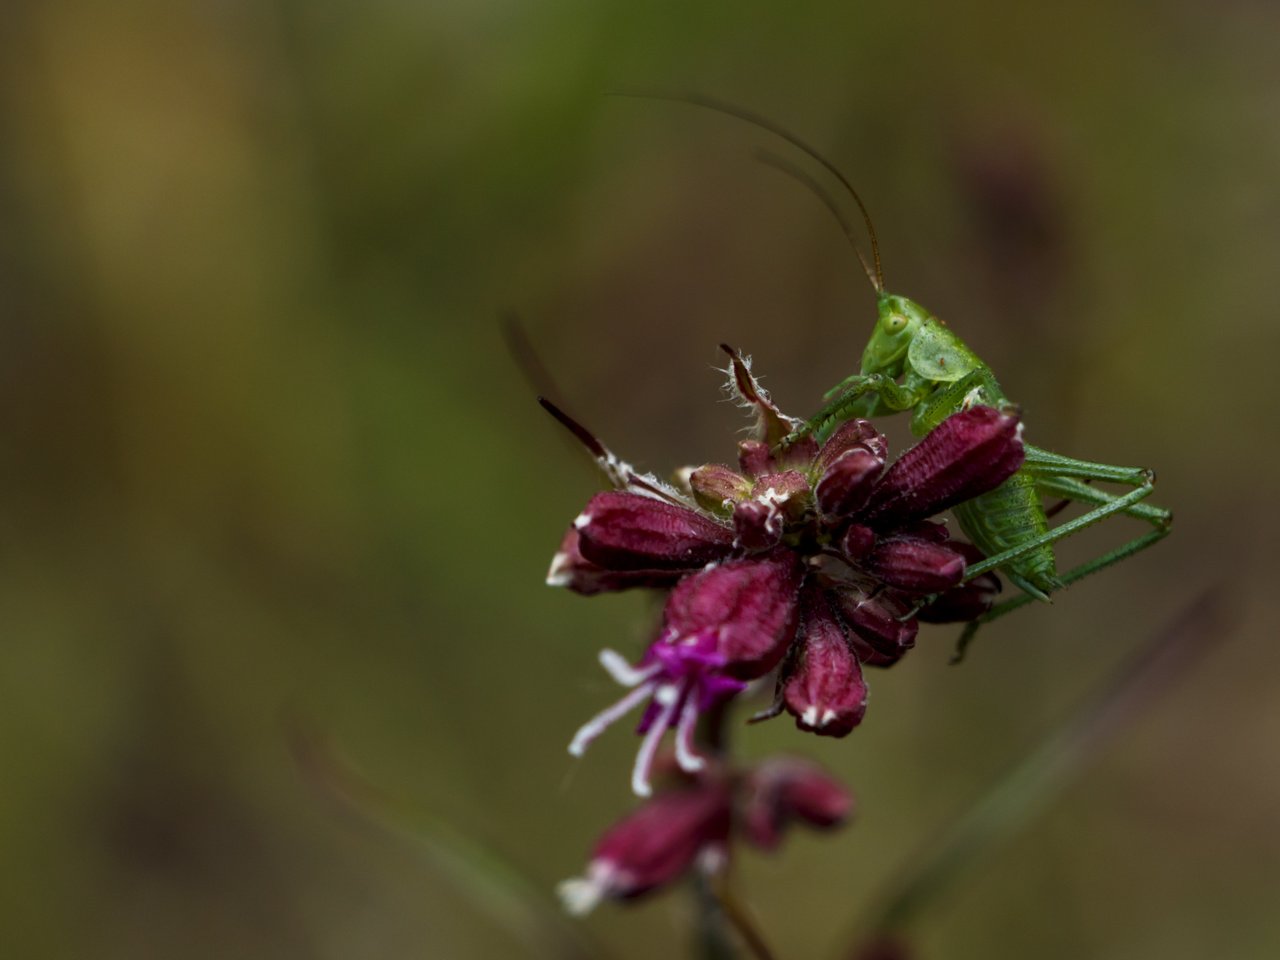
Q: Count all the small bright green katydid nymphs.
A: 1